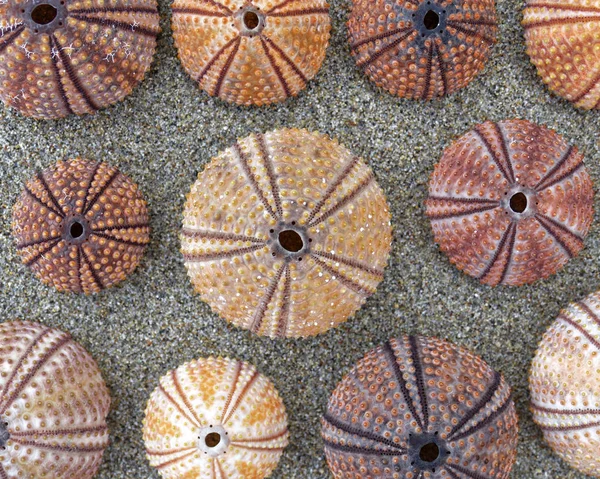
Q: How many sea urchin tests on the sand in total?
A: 11